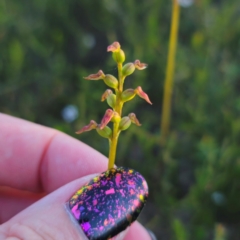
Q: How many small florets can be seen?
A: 8